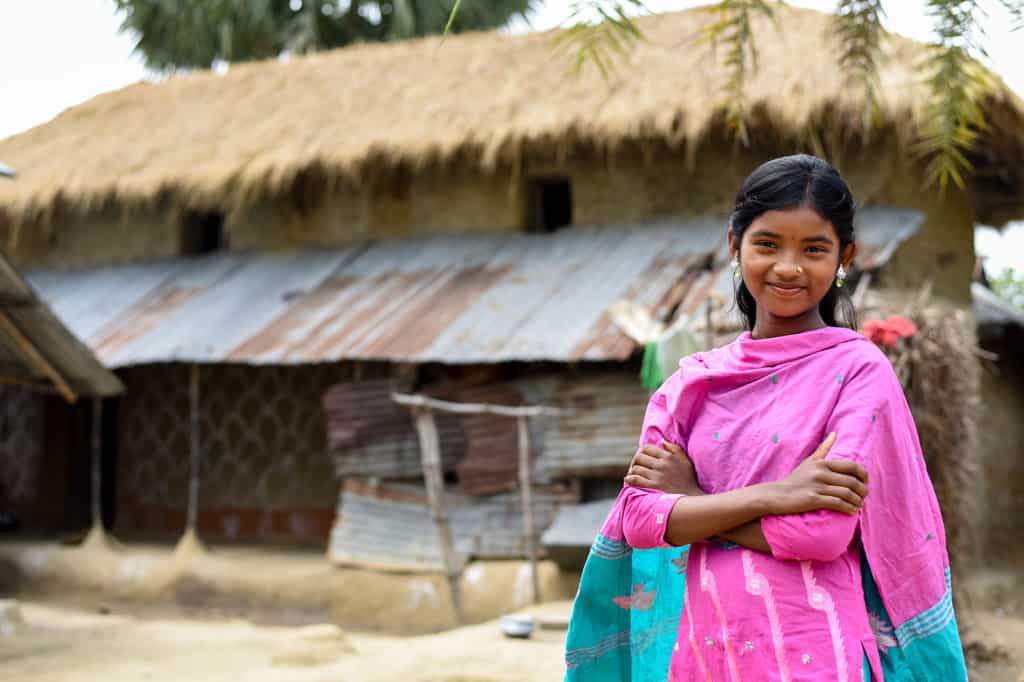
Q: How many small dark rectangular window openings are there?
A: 2